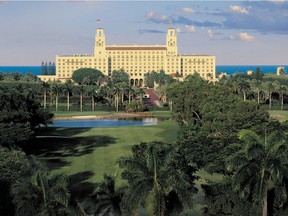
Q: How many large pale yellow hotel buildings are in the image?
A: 1